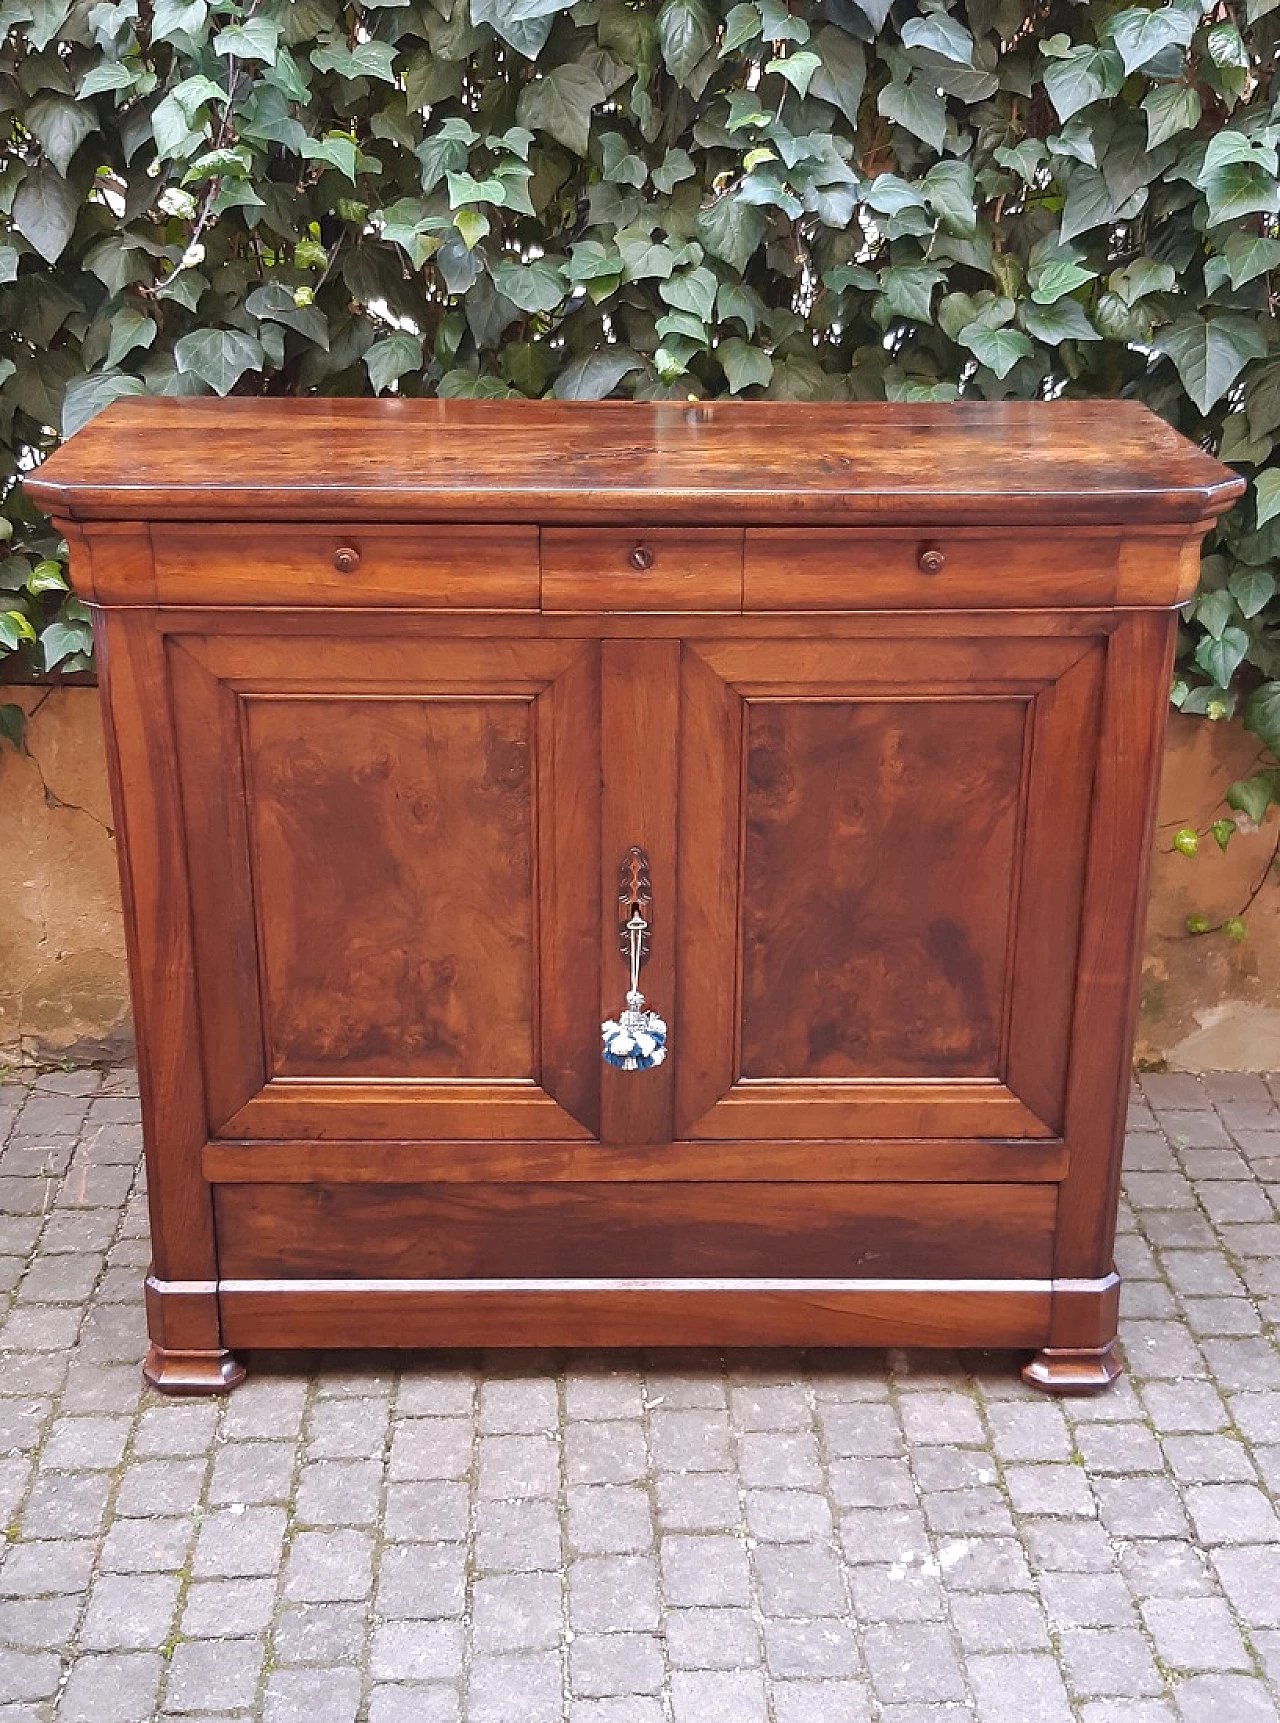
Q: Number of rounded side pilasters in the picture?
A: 2